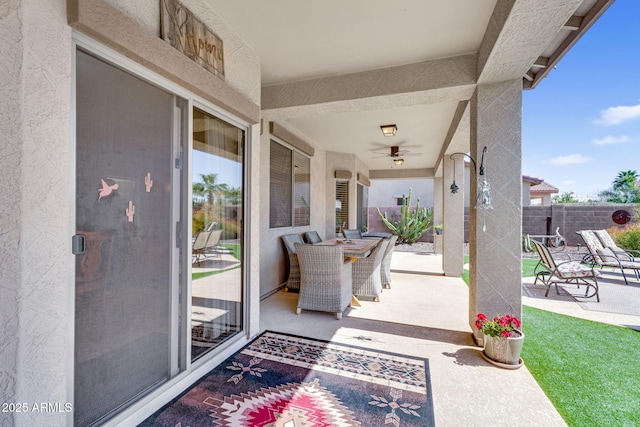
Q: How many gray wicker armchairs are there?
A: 6